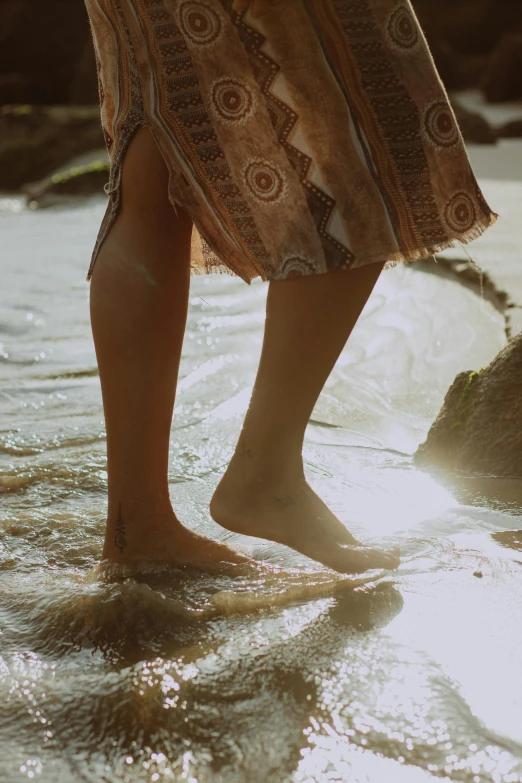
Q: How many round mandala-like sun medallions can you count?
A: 7